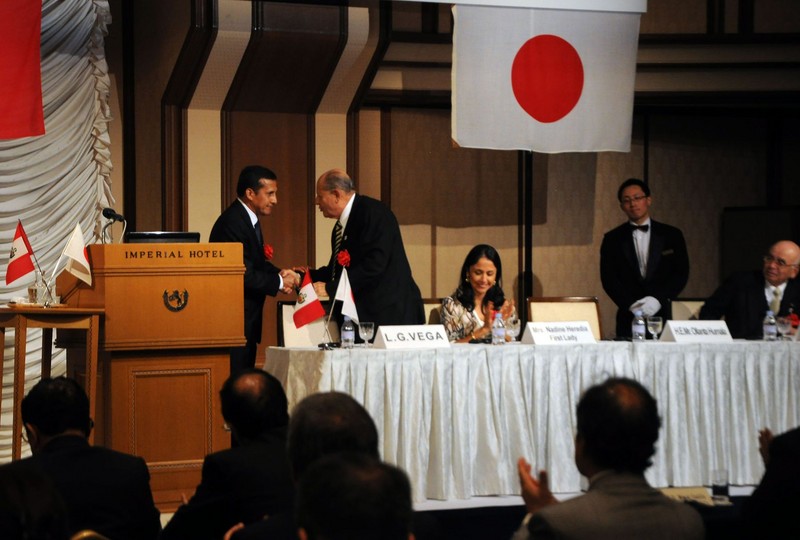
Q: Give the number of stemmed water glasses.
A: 4